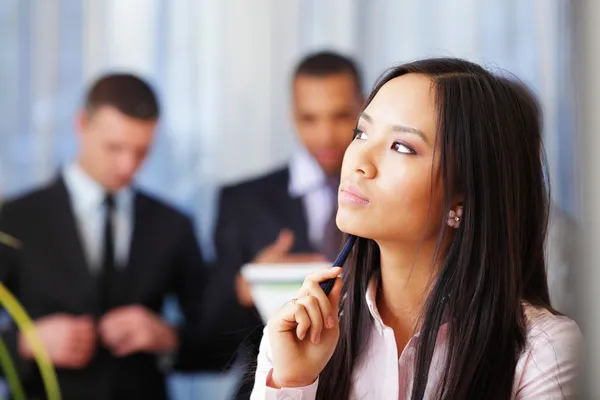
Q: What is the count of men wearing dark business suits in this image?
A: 2